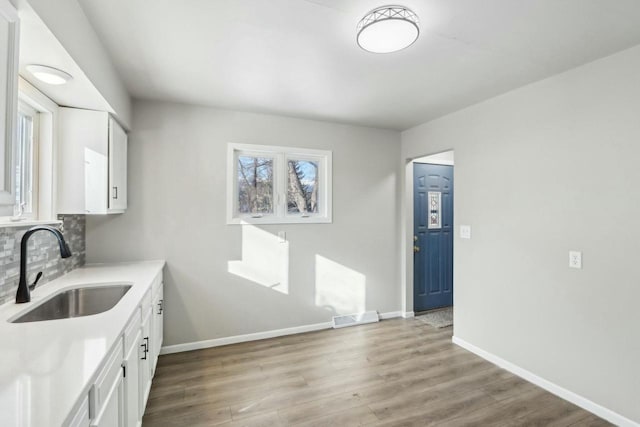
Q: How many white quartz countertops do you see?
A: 1